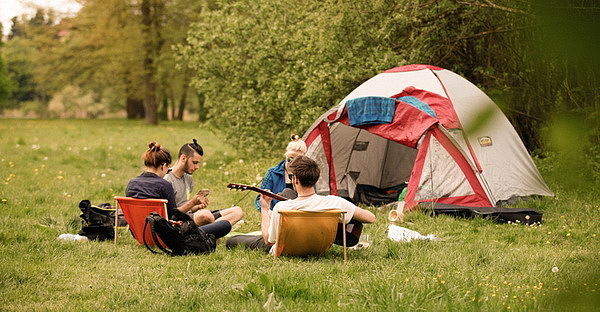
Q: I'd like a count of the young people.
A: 4